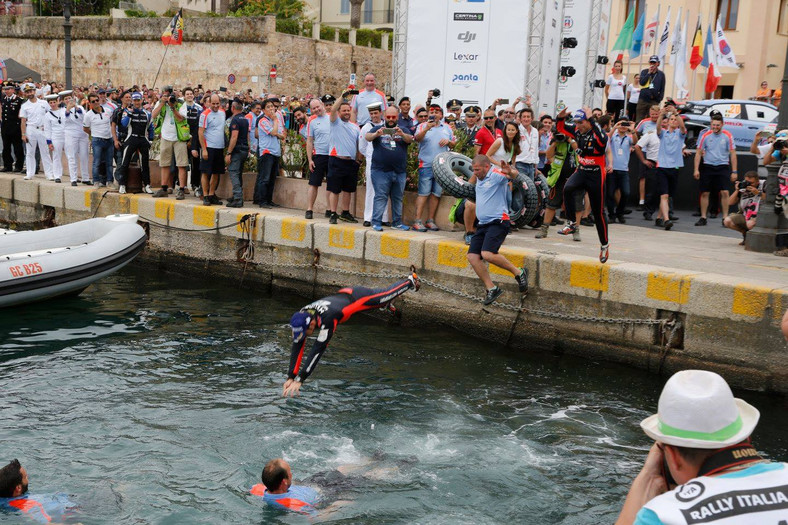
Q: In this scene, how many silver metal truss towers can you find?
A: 3